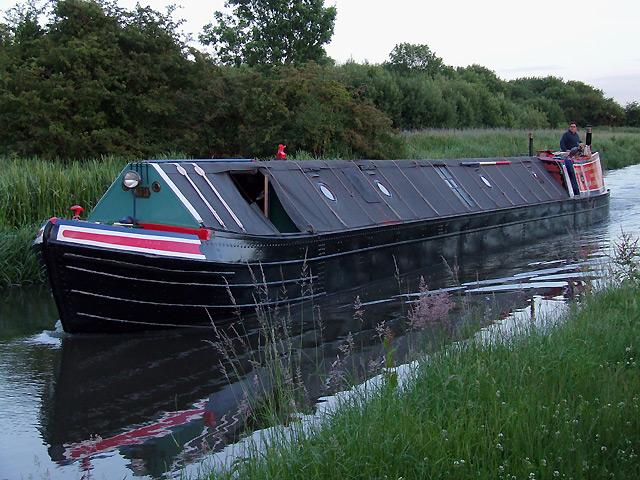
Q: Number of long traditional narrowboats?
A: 1